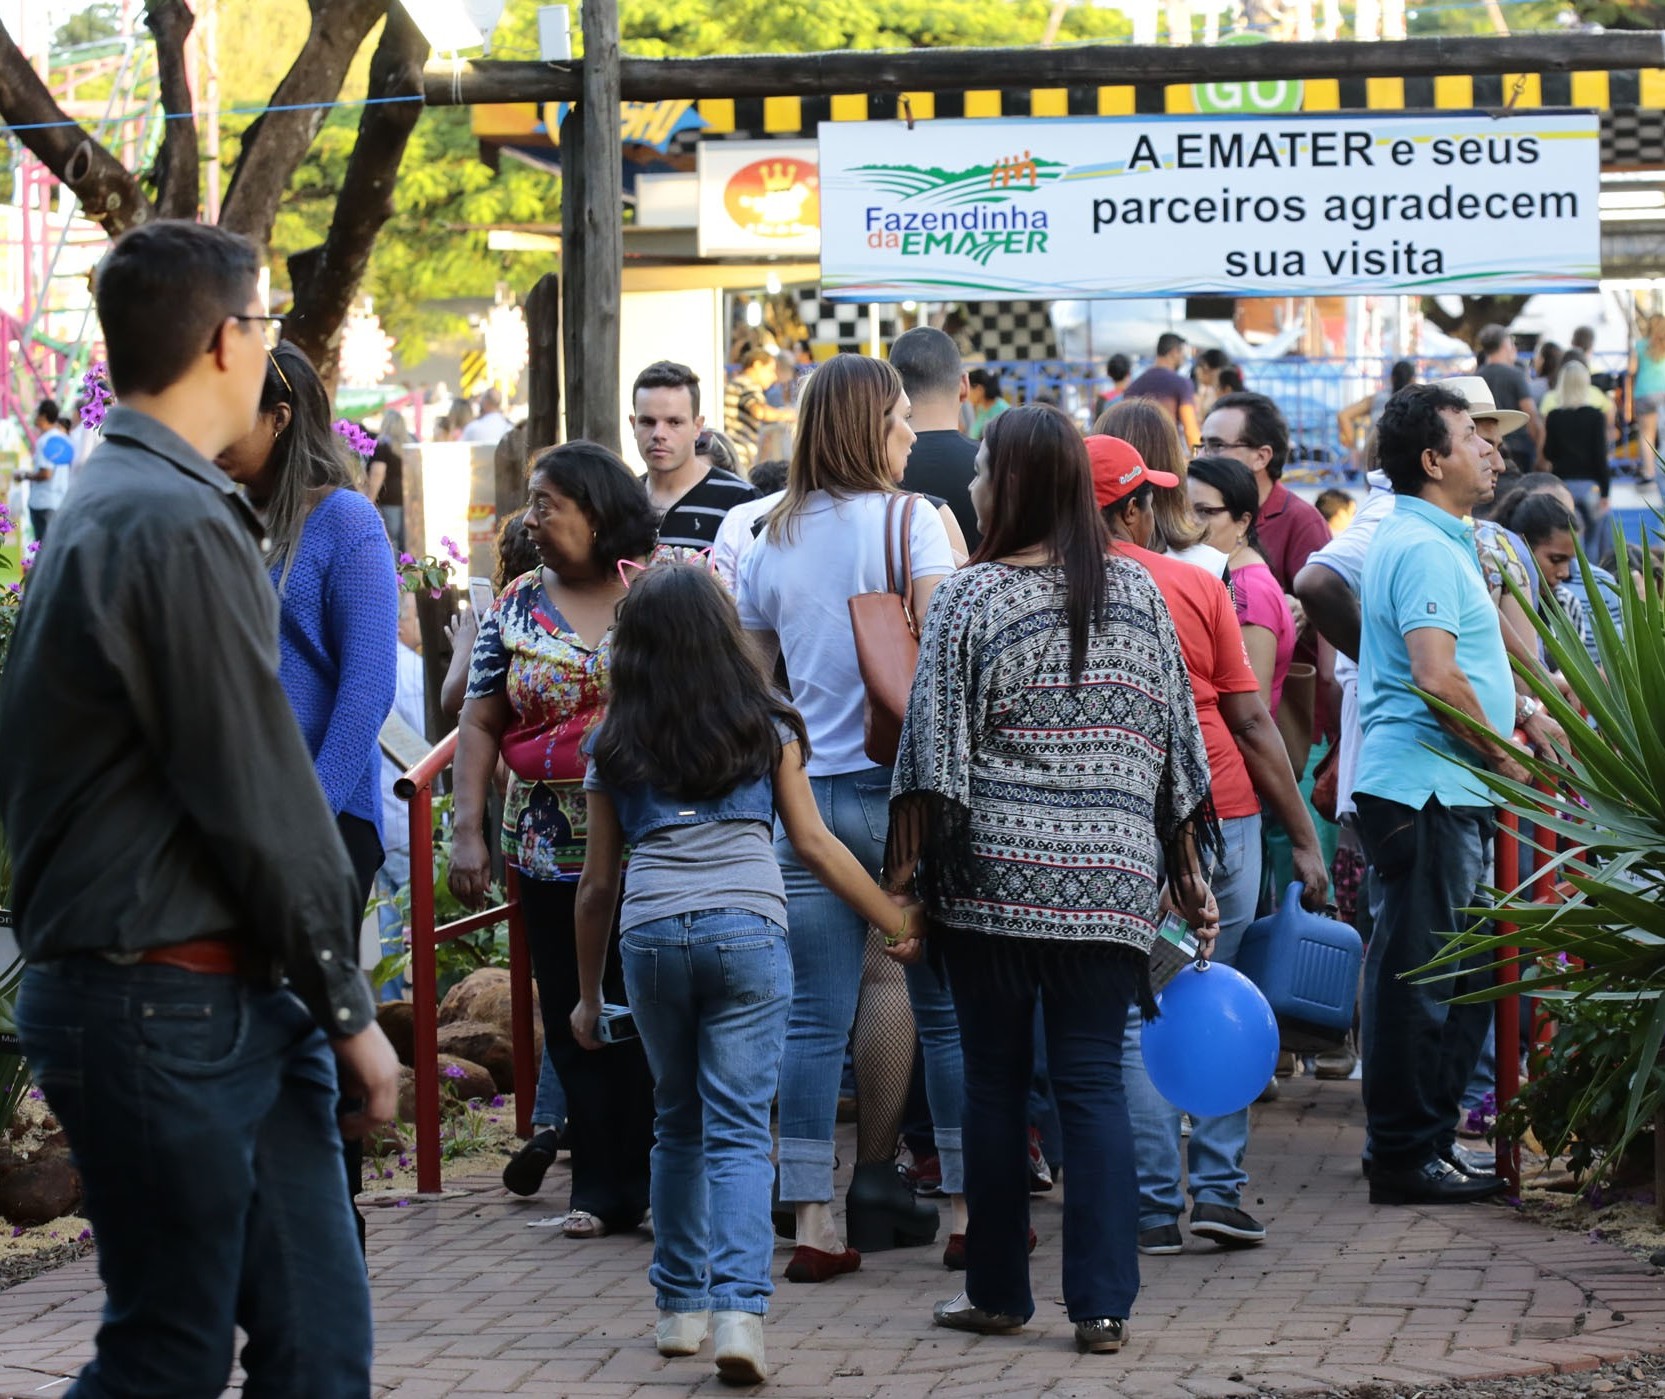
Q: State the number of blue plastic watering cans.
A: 1